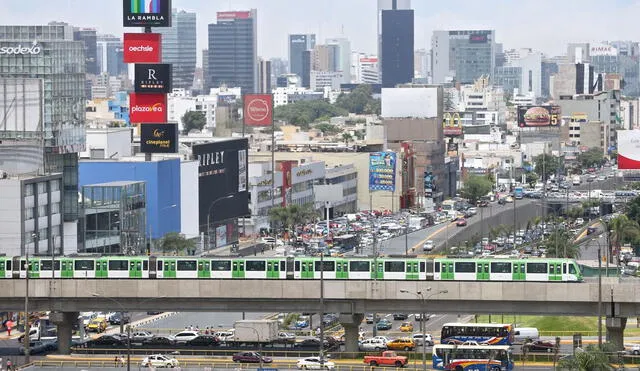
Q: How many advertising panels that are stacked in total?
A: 5